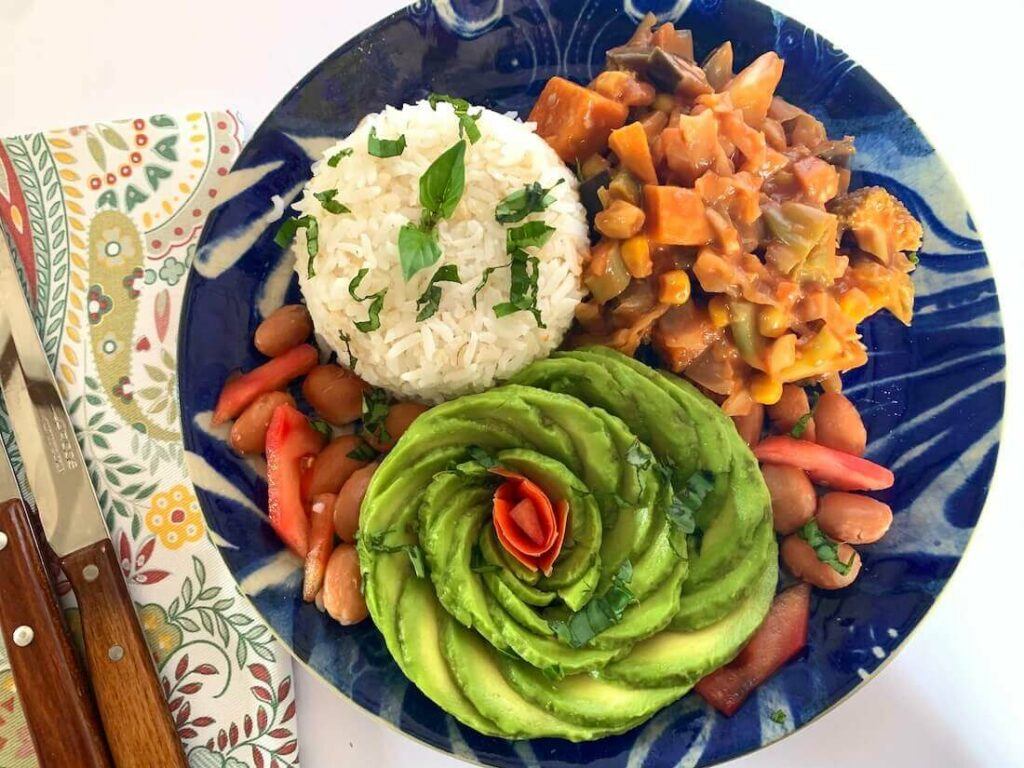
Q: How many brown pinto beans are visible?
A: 13